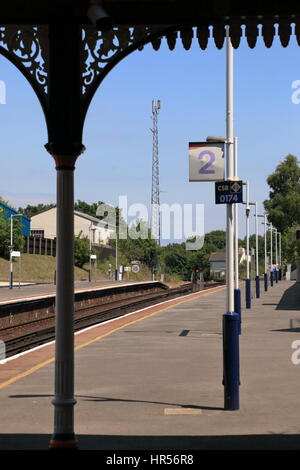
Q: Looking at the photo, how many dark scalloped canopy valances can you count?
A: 1